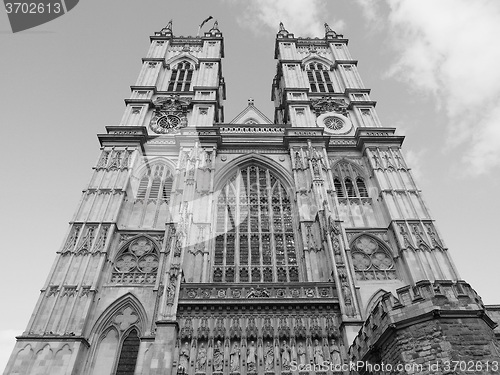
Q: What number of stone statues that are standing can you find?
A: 10